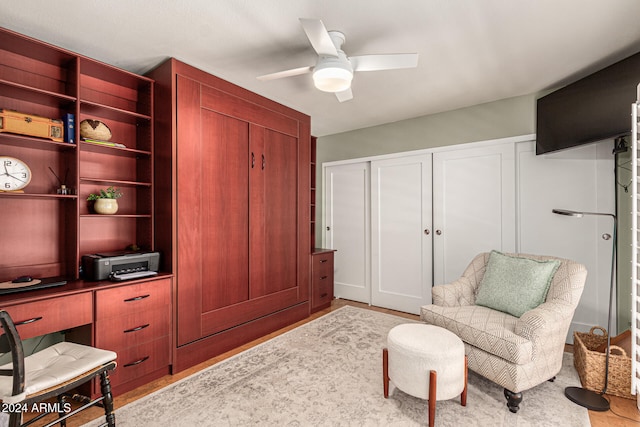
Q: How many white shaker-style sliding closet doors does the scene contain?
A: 4